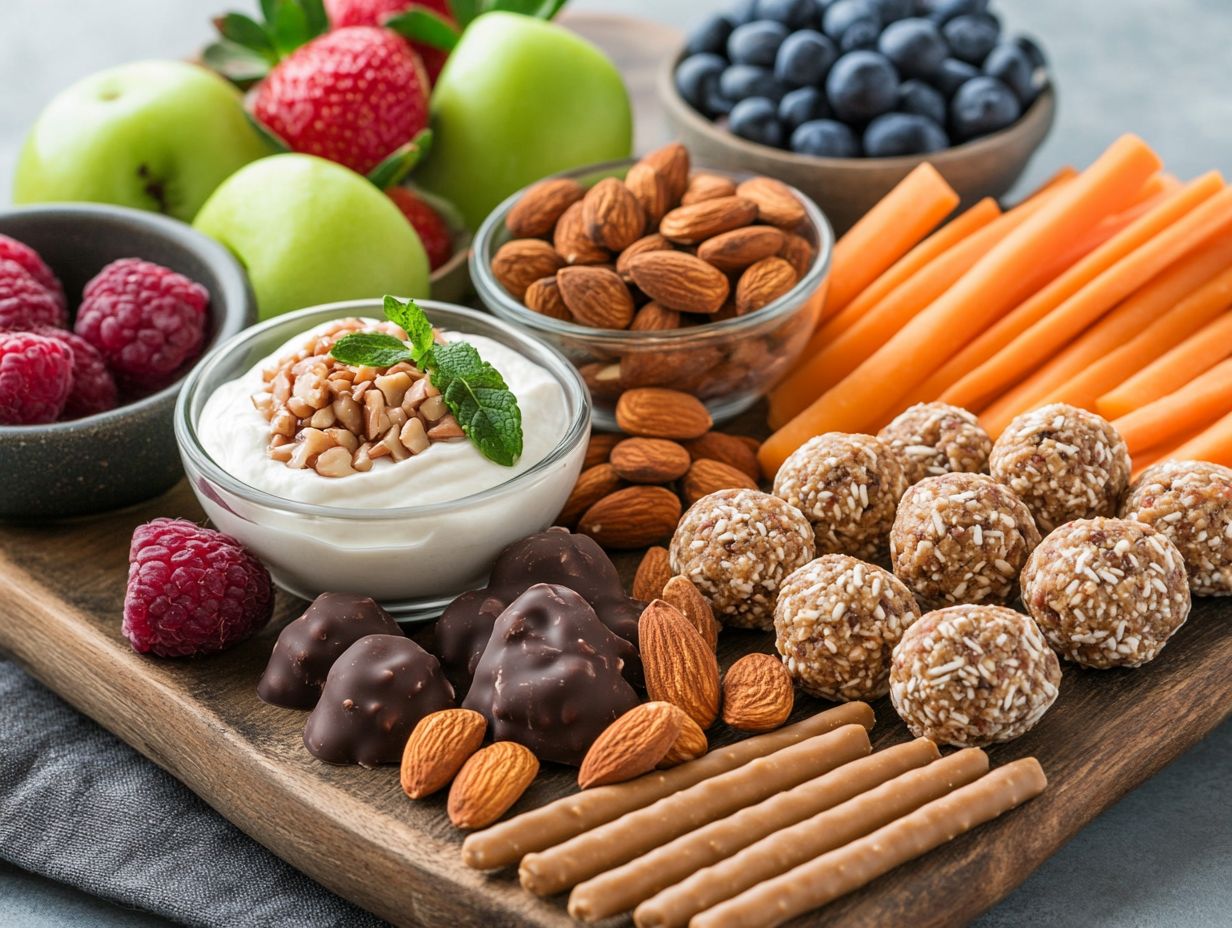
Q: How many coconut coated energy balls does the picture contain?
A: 9